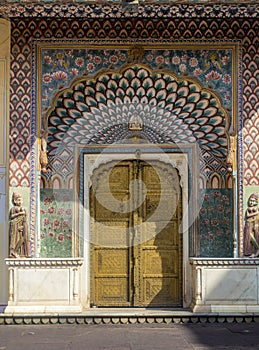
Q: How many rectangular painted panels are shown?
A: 2